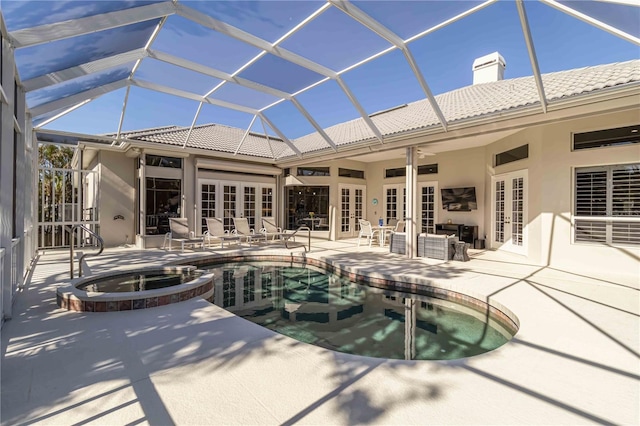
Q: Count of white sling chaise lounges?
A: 4